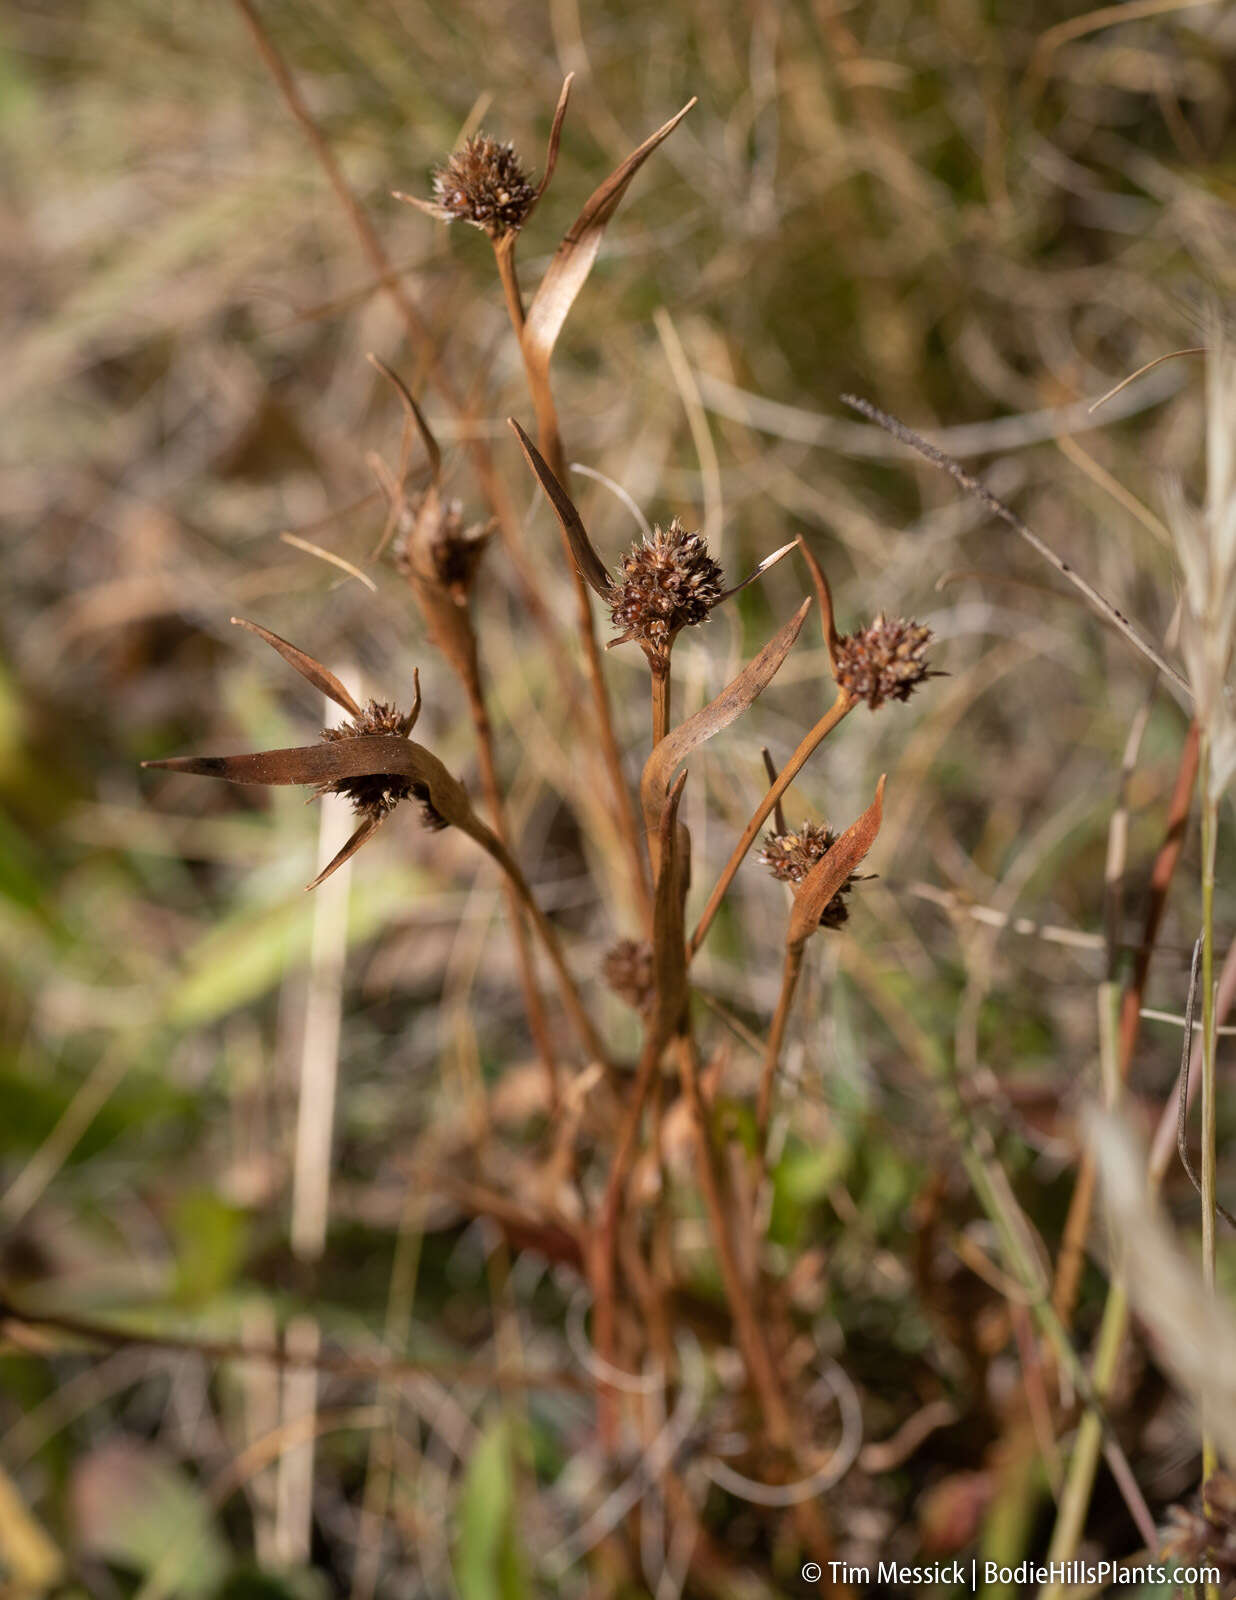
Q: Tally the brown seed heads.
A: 7